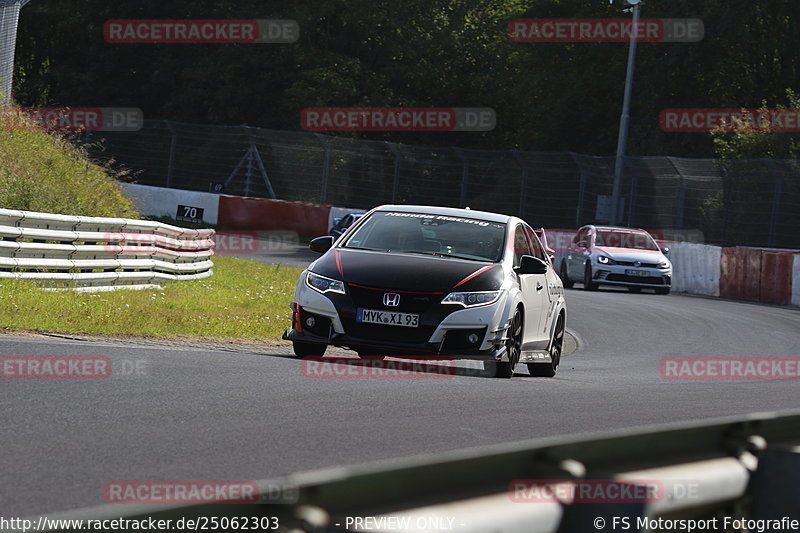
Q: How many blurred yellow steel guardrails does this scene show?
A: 0